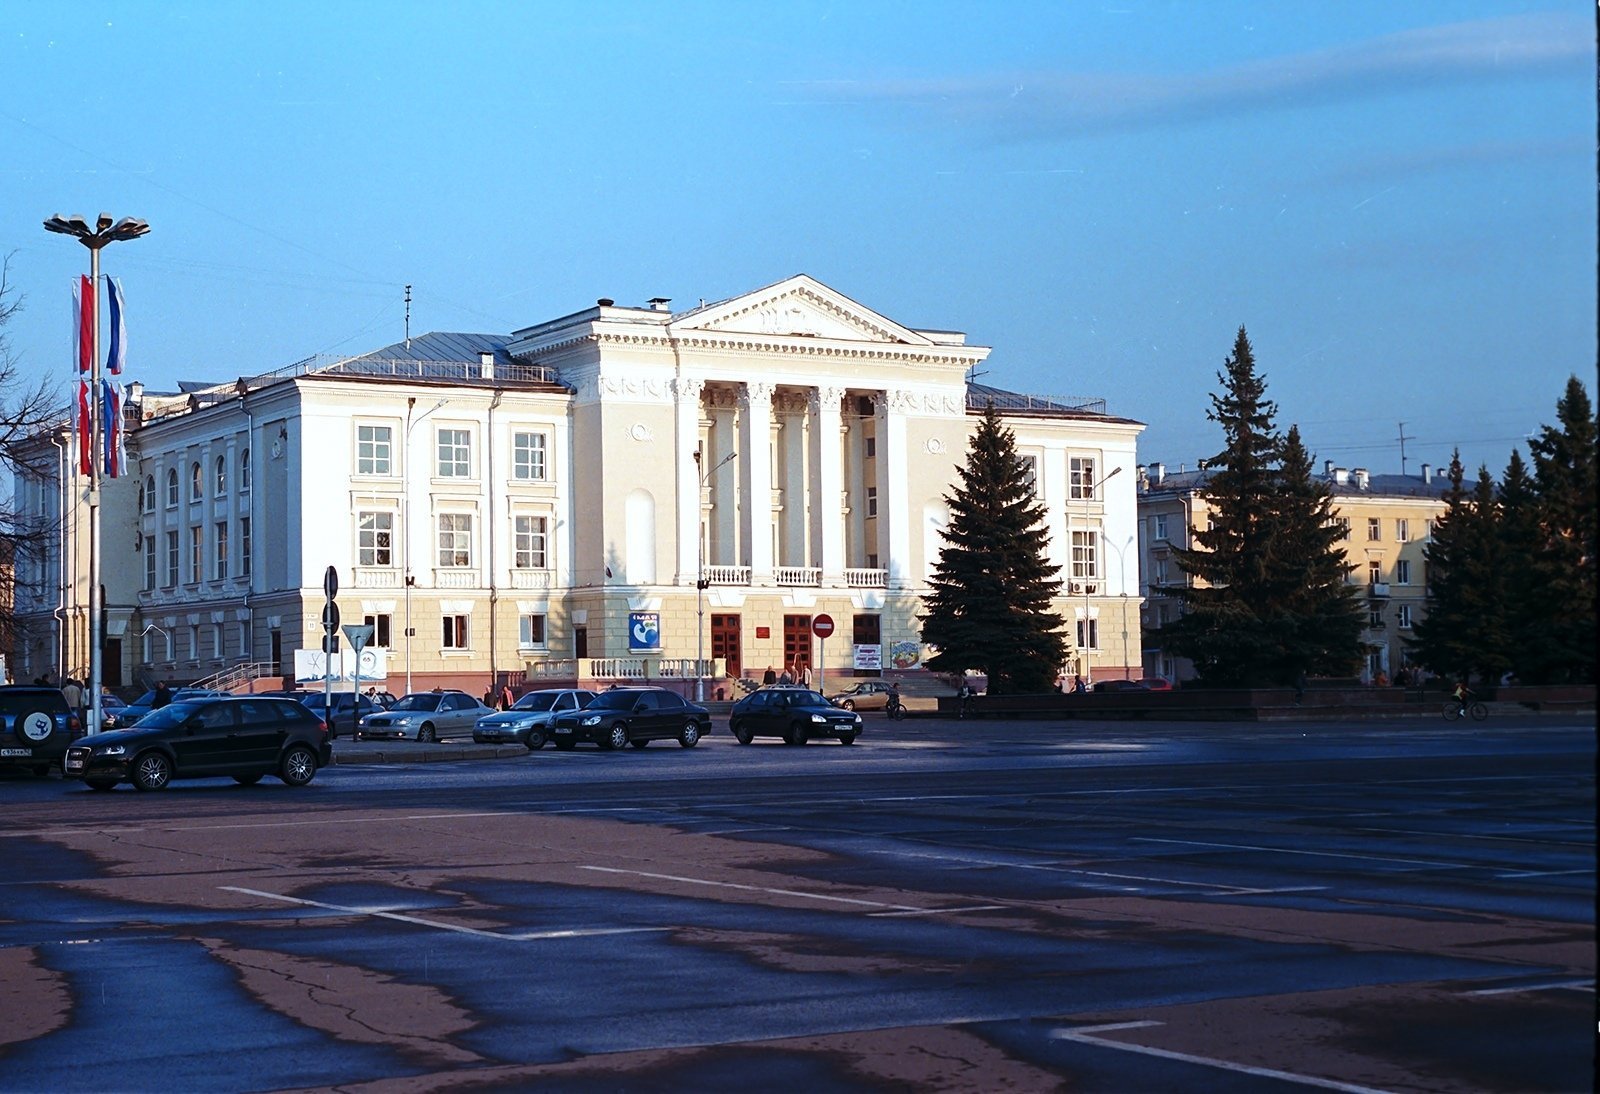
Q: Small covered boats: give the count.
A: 0